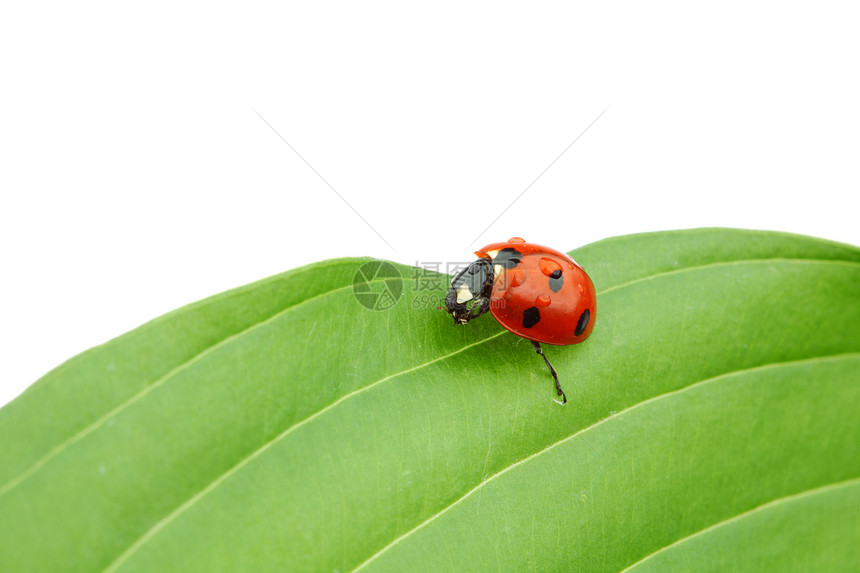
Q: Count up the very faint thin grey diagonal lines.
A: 2